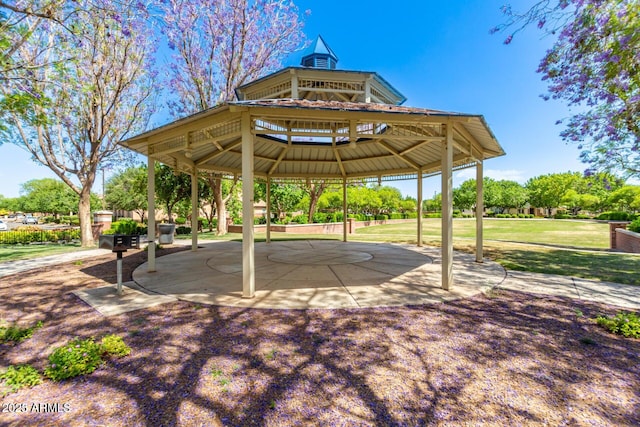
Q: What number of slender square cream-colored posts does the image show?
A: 8